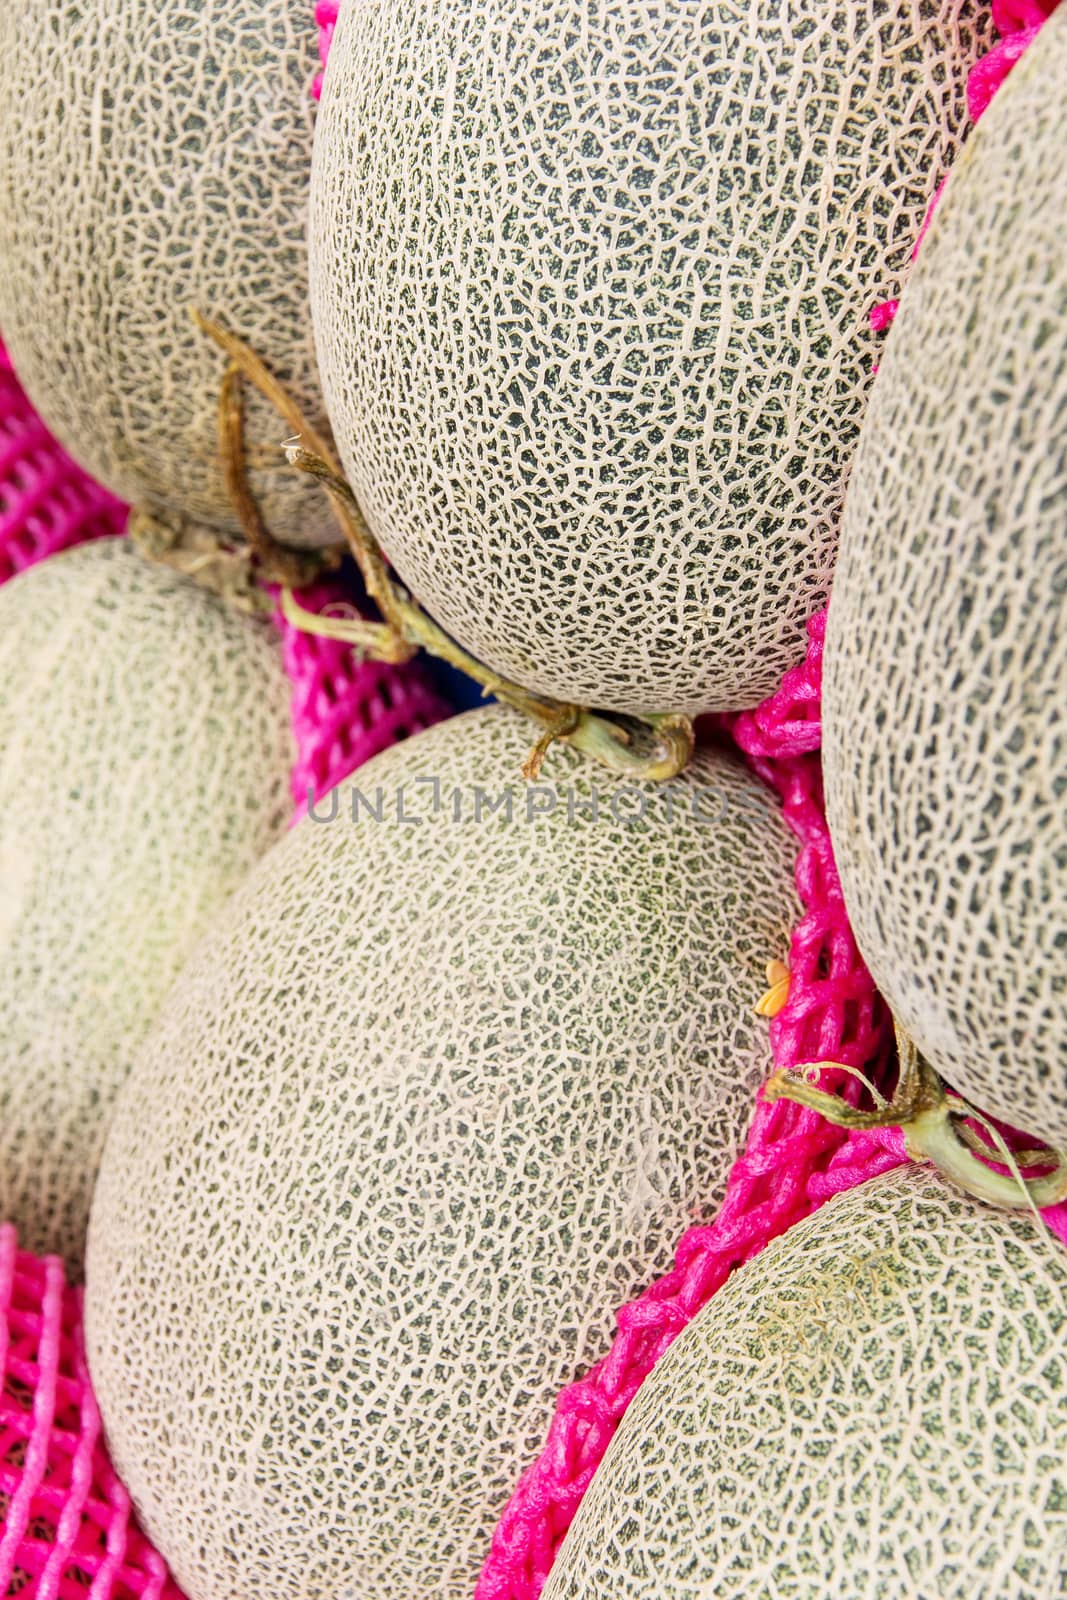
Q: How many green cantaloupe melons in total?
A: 6